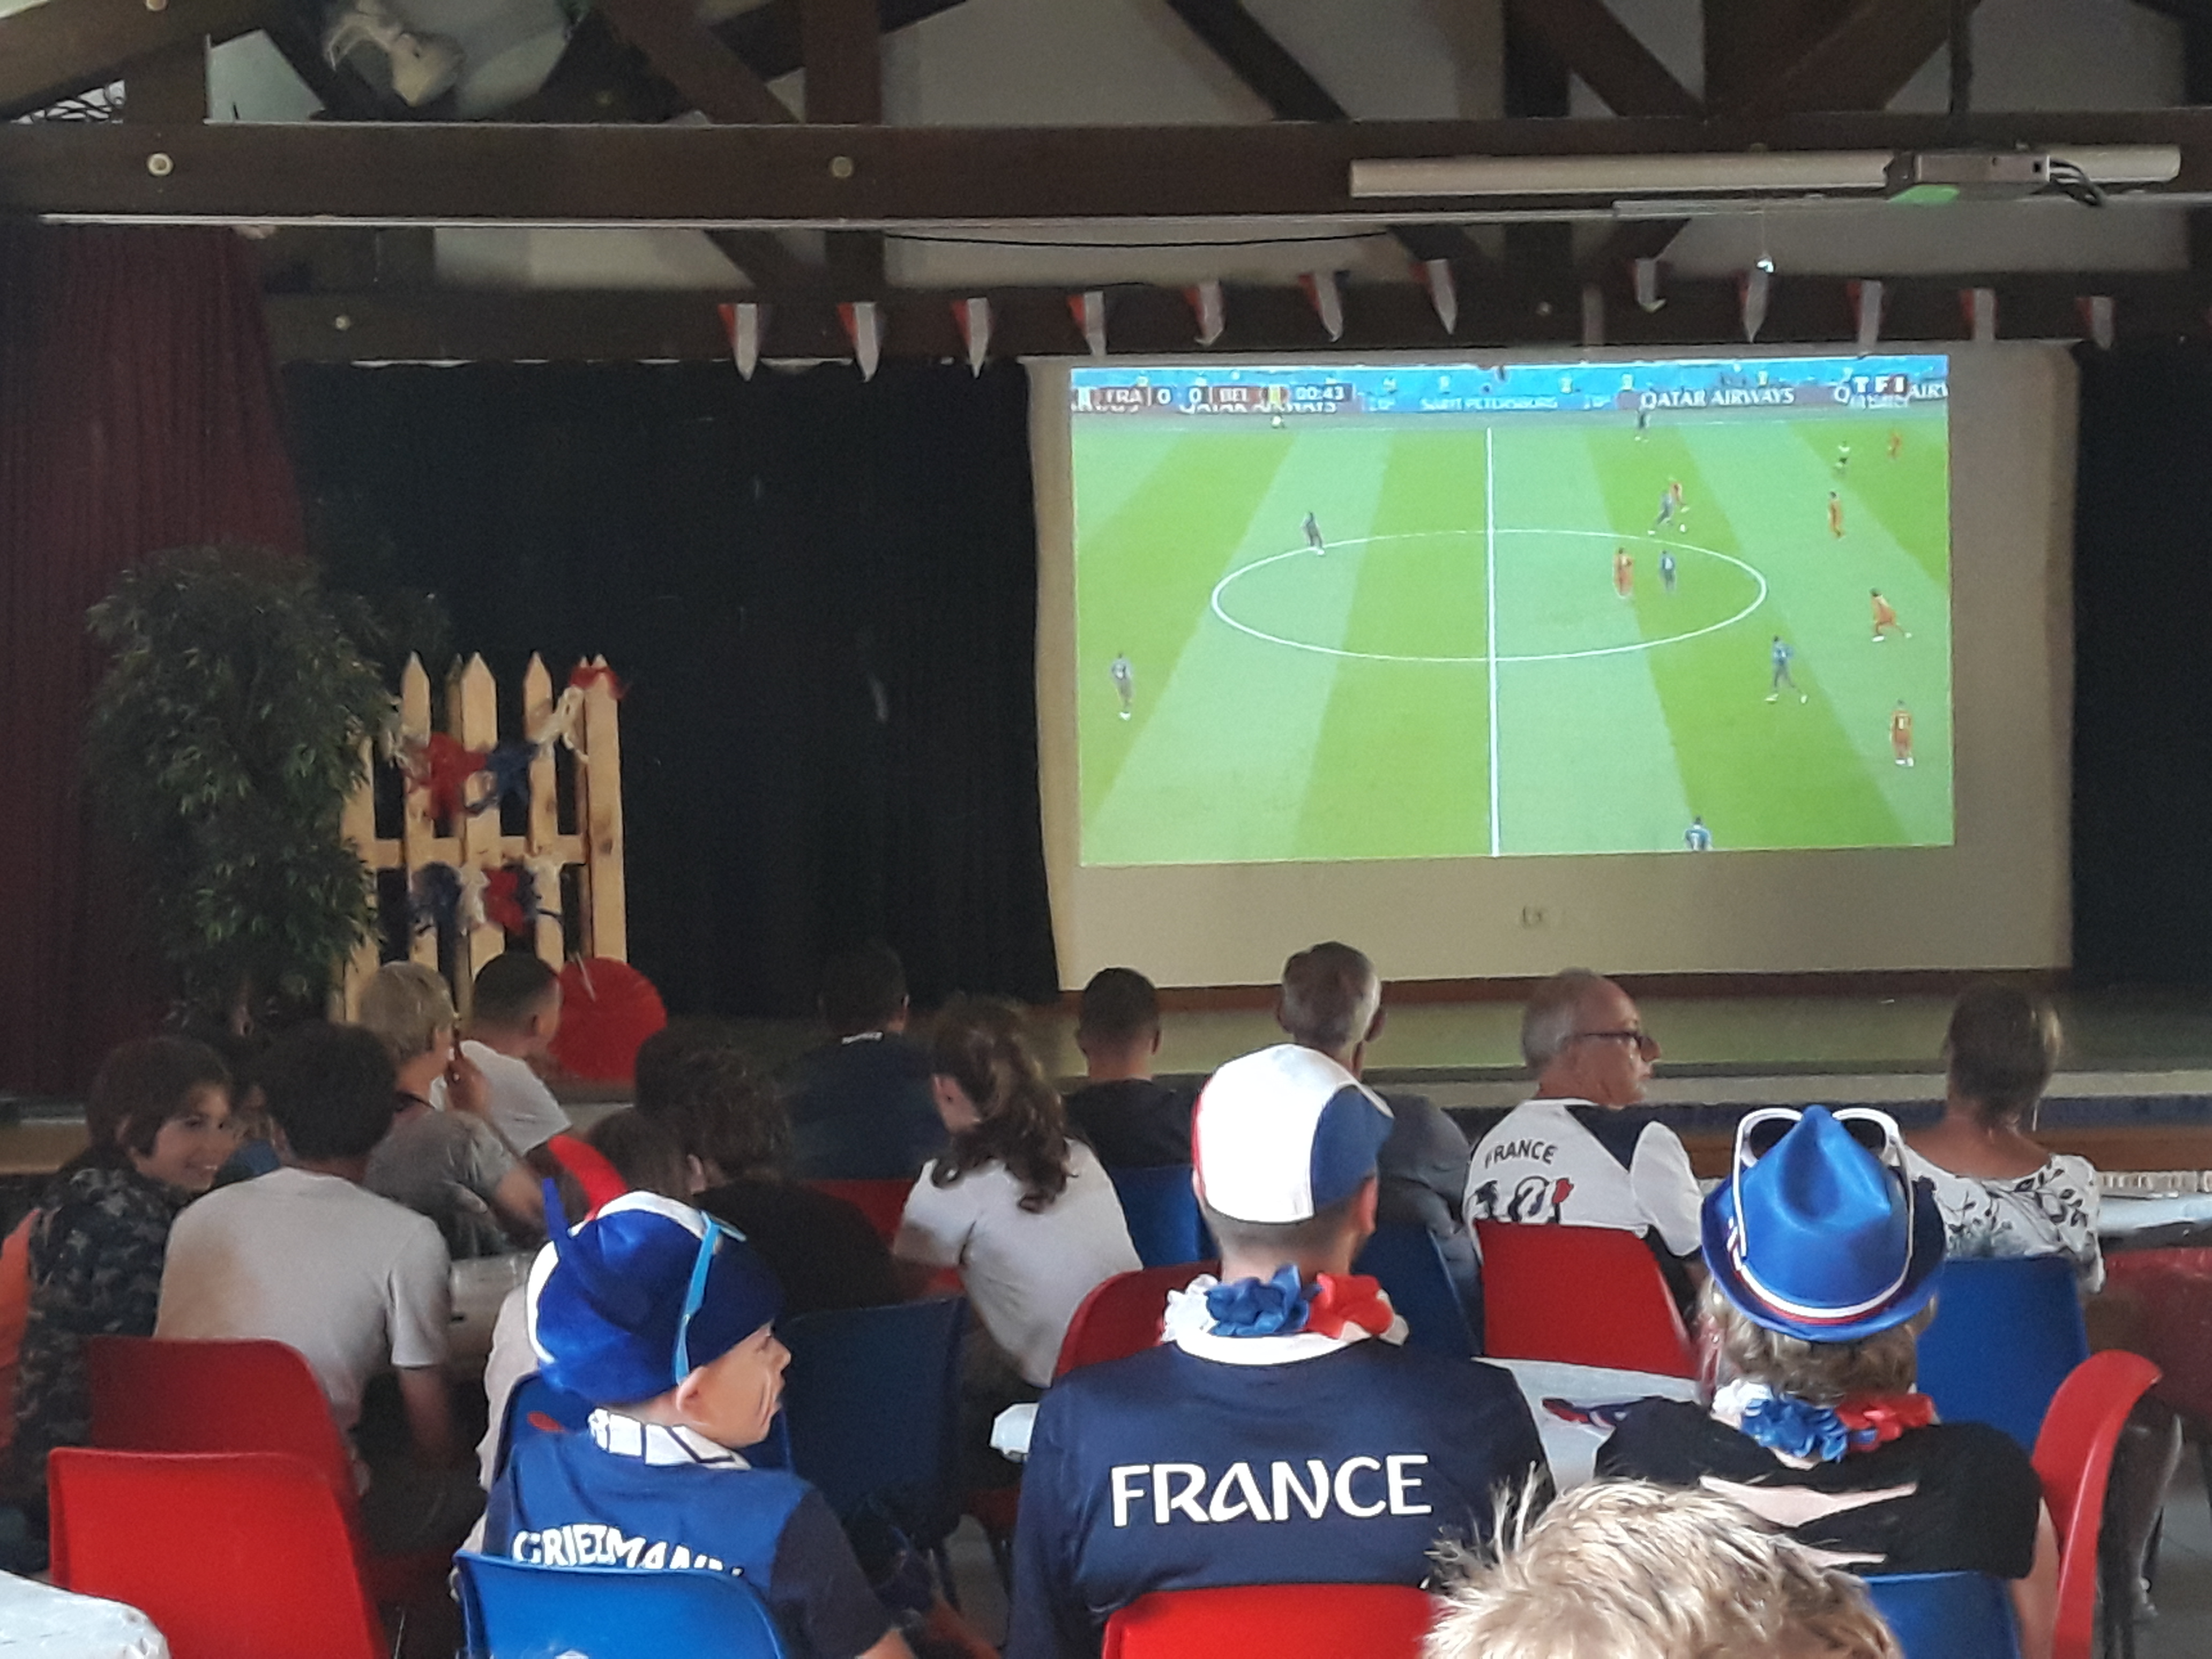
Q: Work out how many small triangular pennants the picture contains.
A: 12